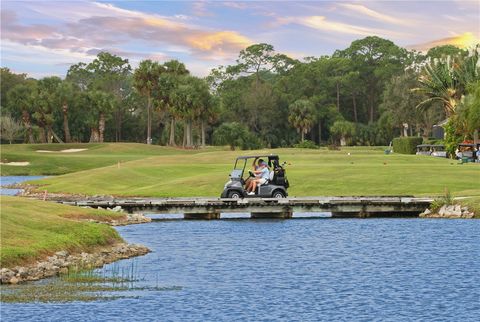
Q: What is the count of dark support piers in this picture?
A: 3